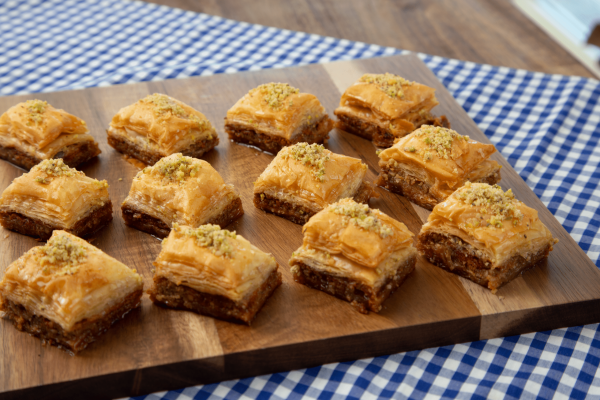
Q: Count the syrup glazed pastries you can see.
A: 12